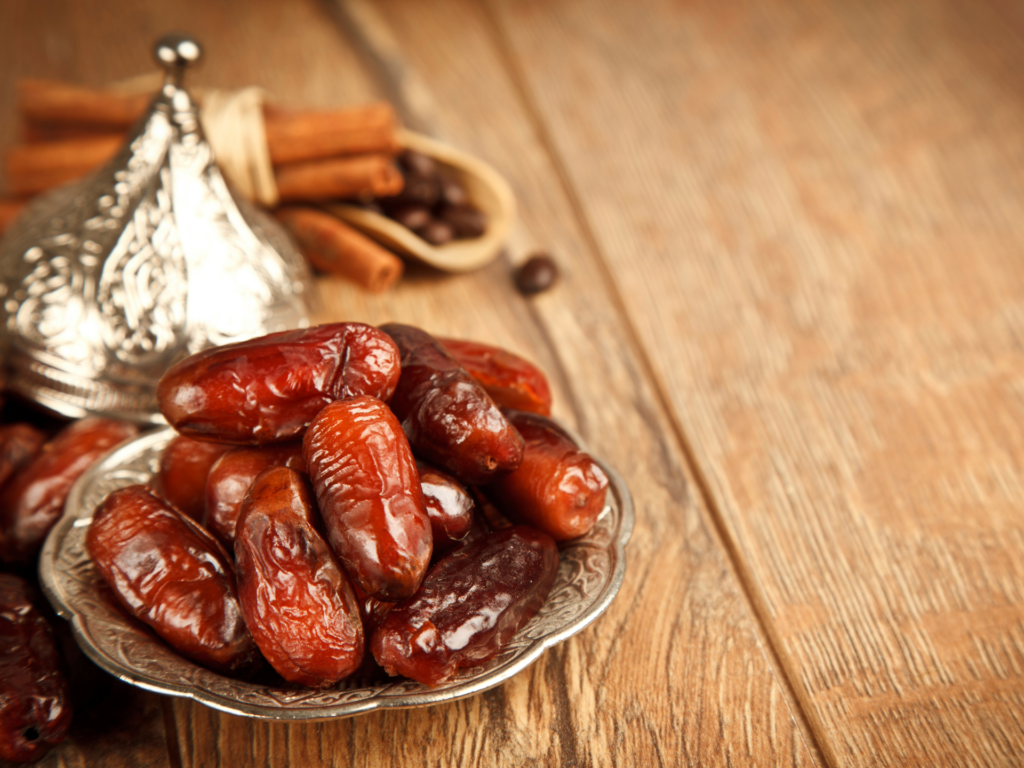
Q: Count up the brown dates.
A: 14